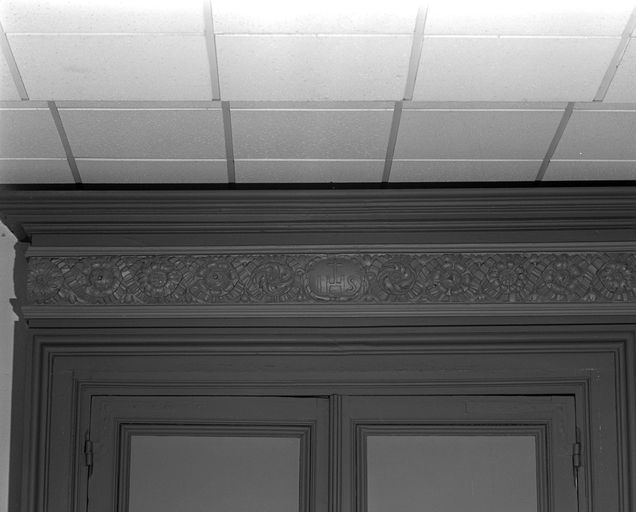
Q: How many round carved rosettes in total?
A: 10